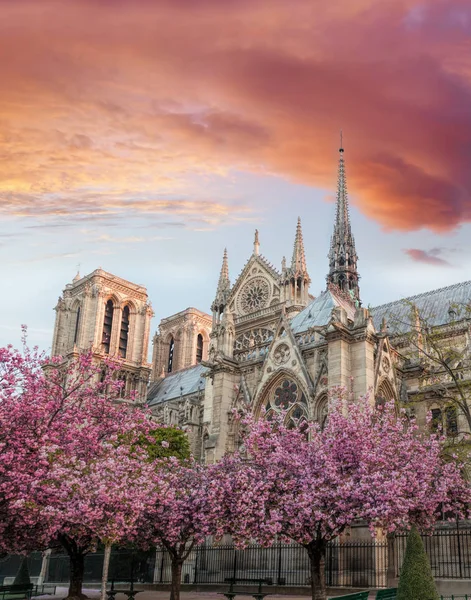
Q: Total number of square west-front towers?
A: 2